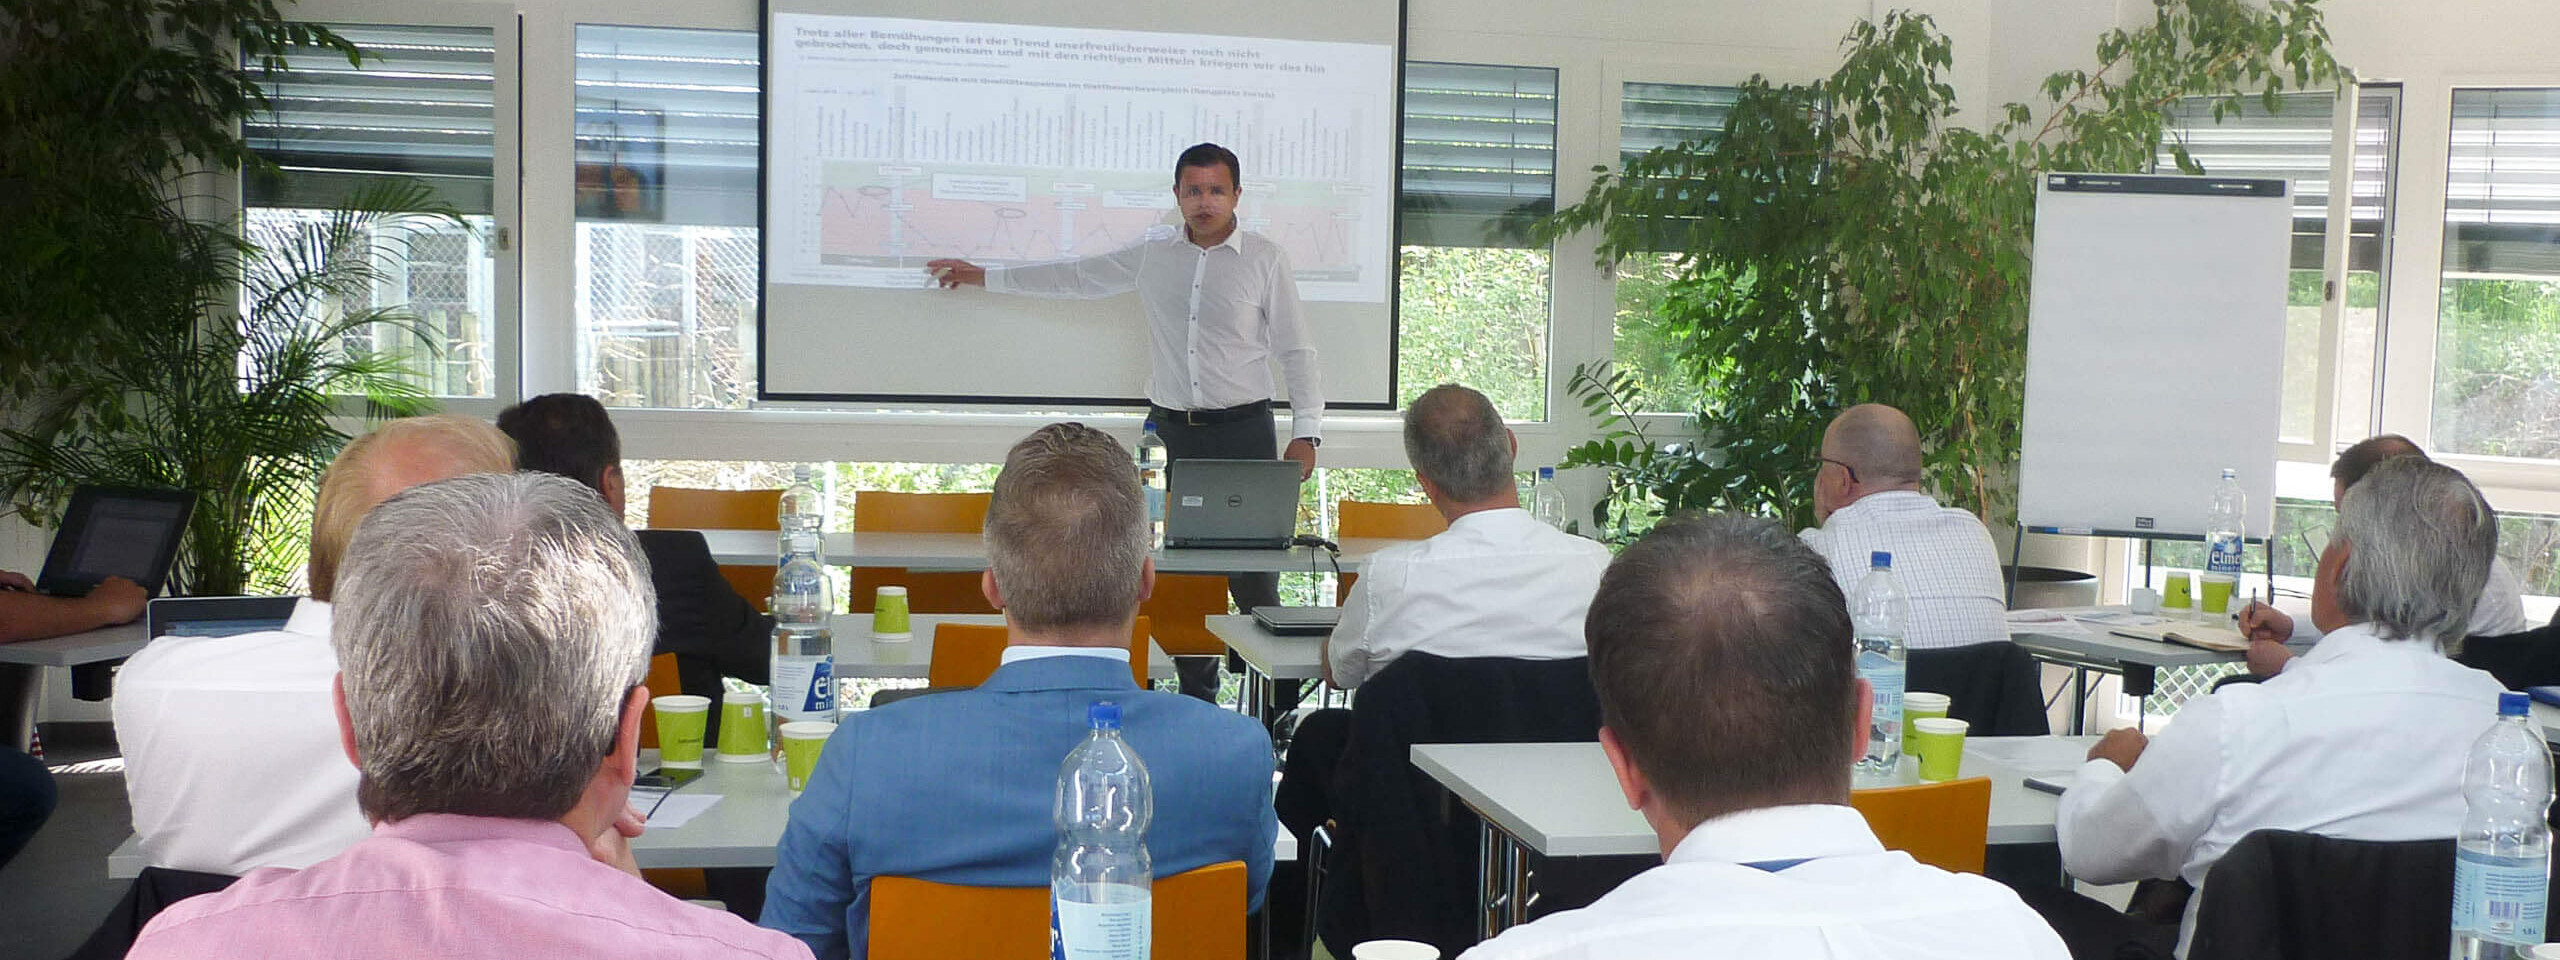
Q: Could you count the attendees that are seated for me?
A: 10